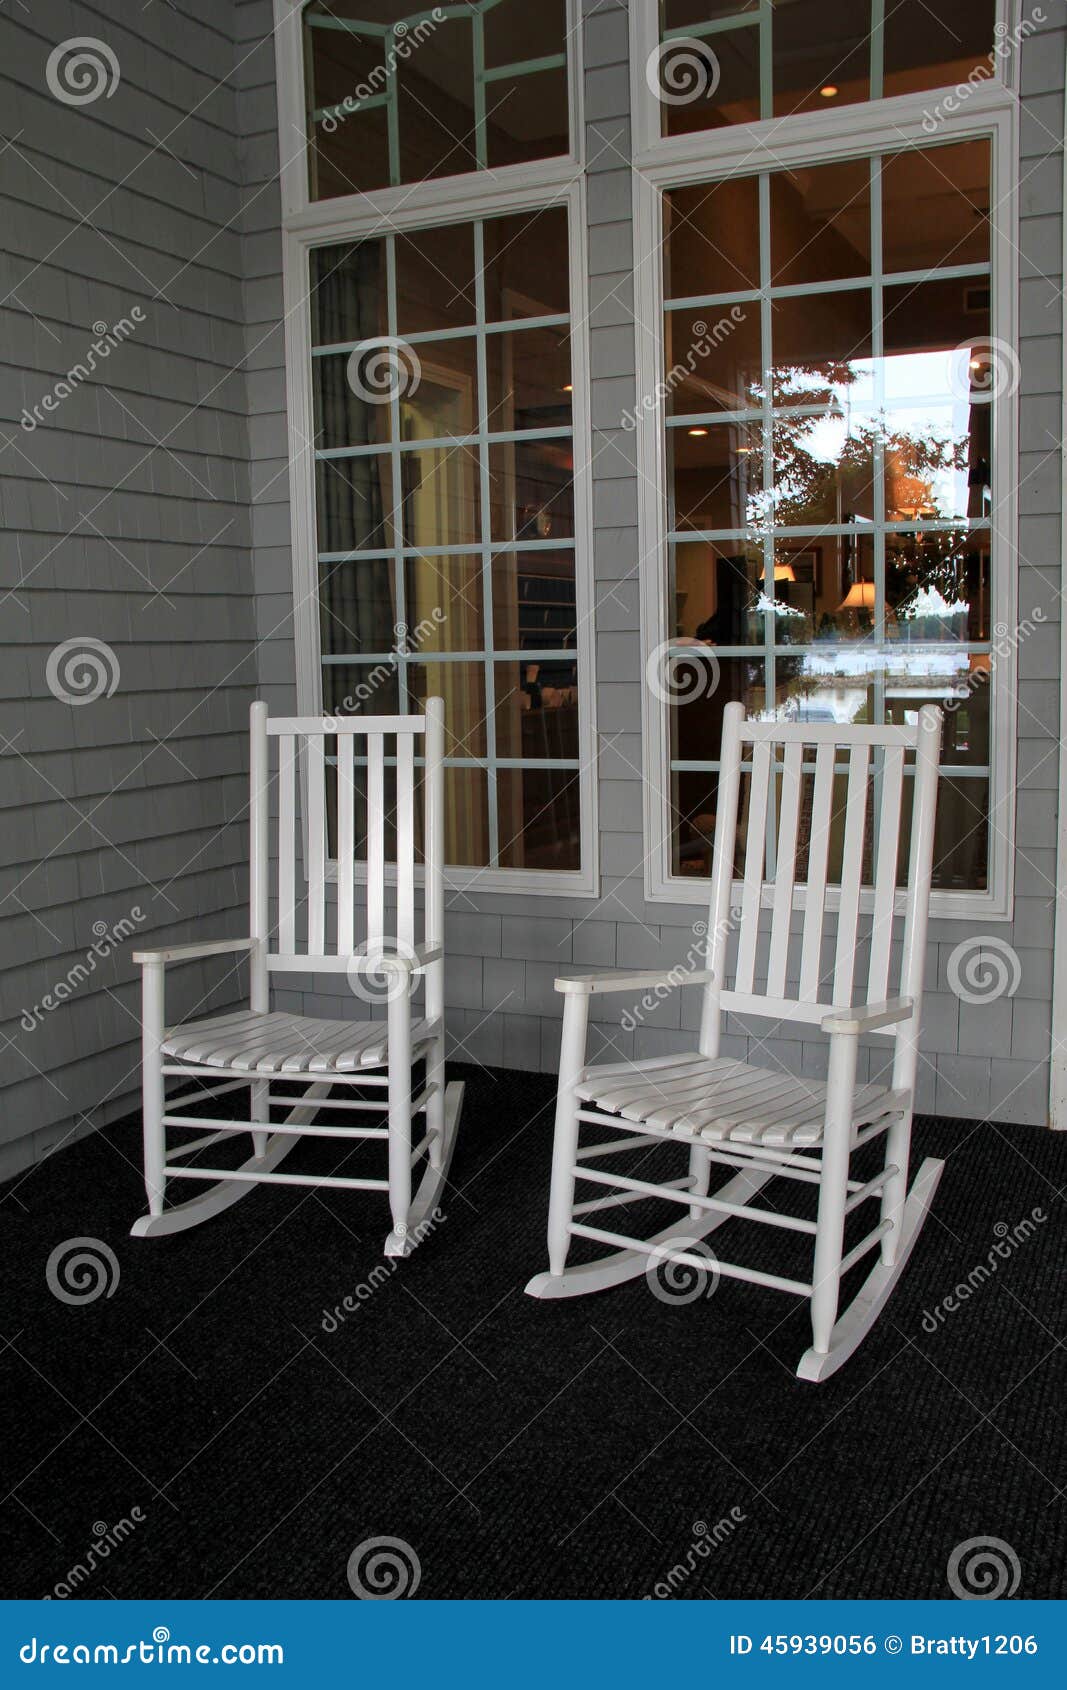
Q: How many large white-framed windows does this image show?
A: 2